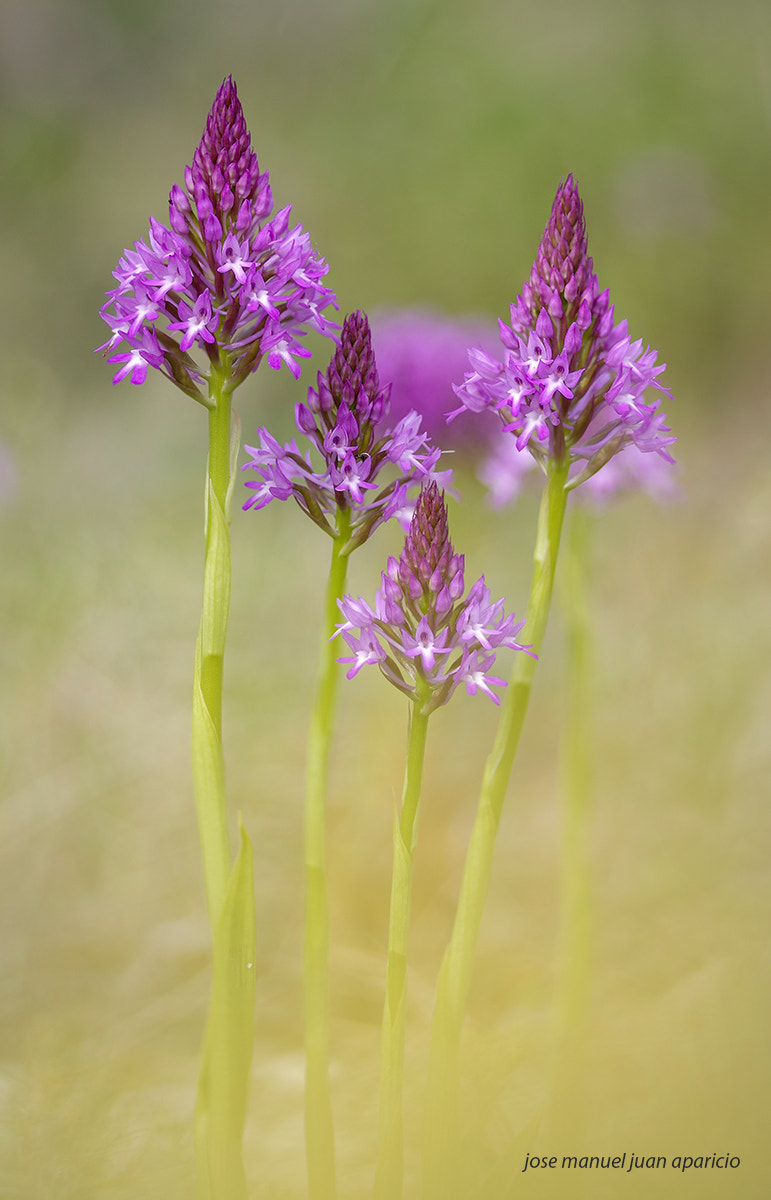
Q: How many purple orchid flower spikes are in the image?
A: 4